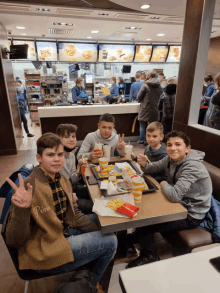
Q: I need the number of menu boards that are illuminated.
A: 7